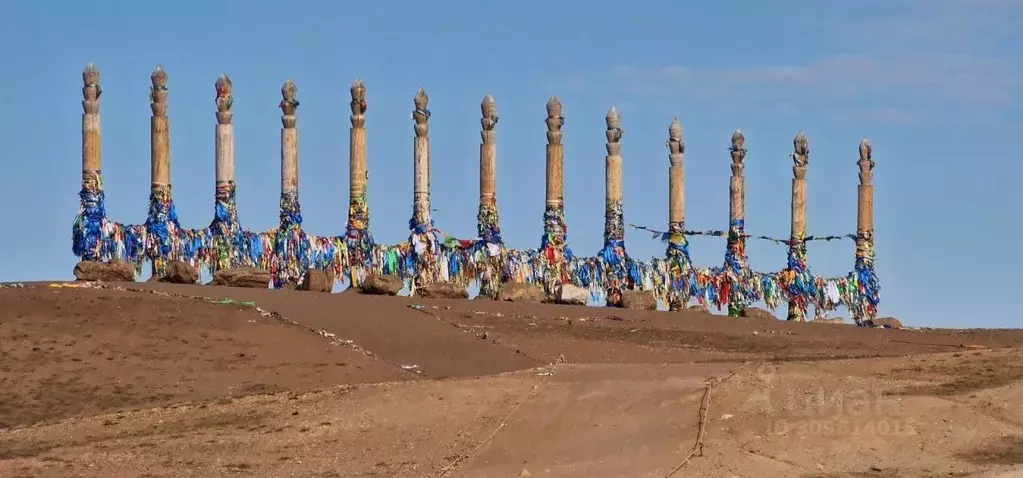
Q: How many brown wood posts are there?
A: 13